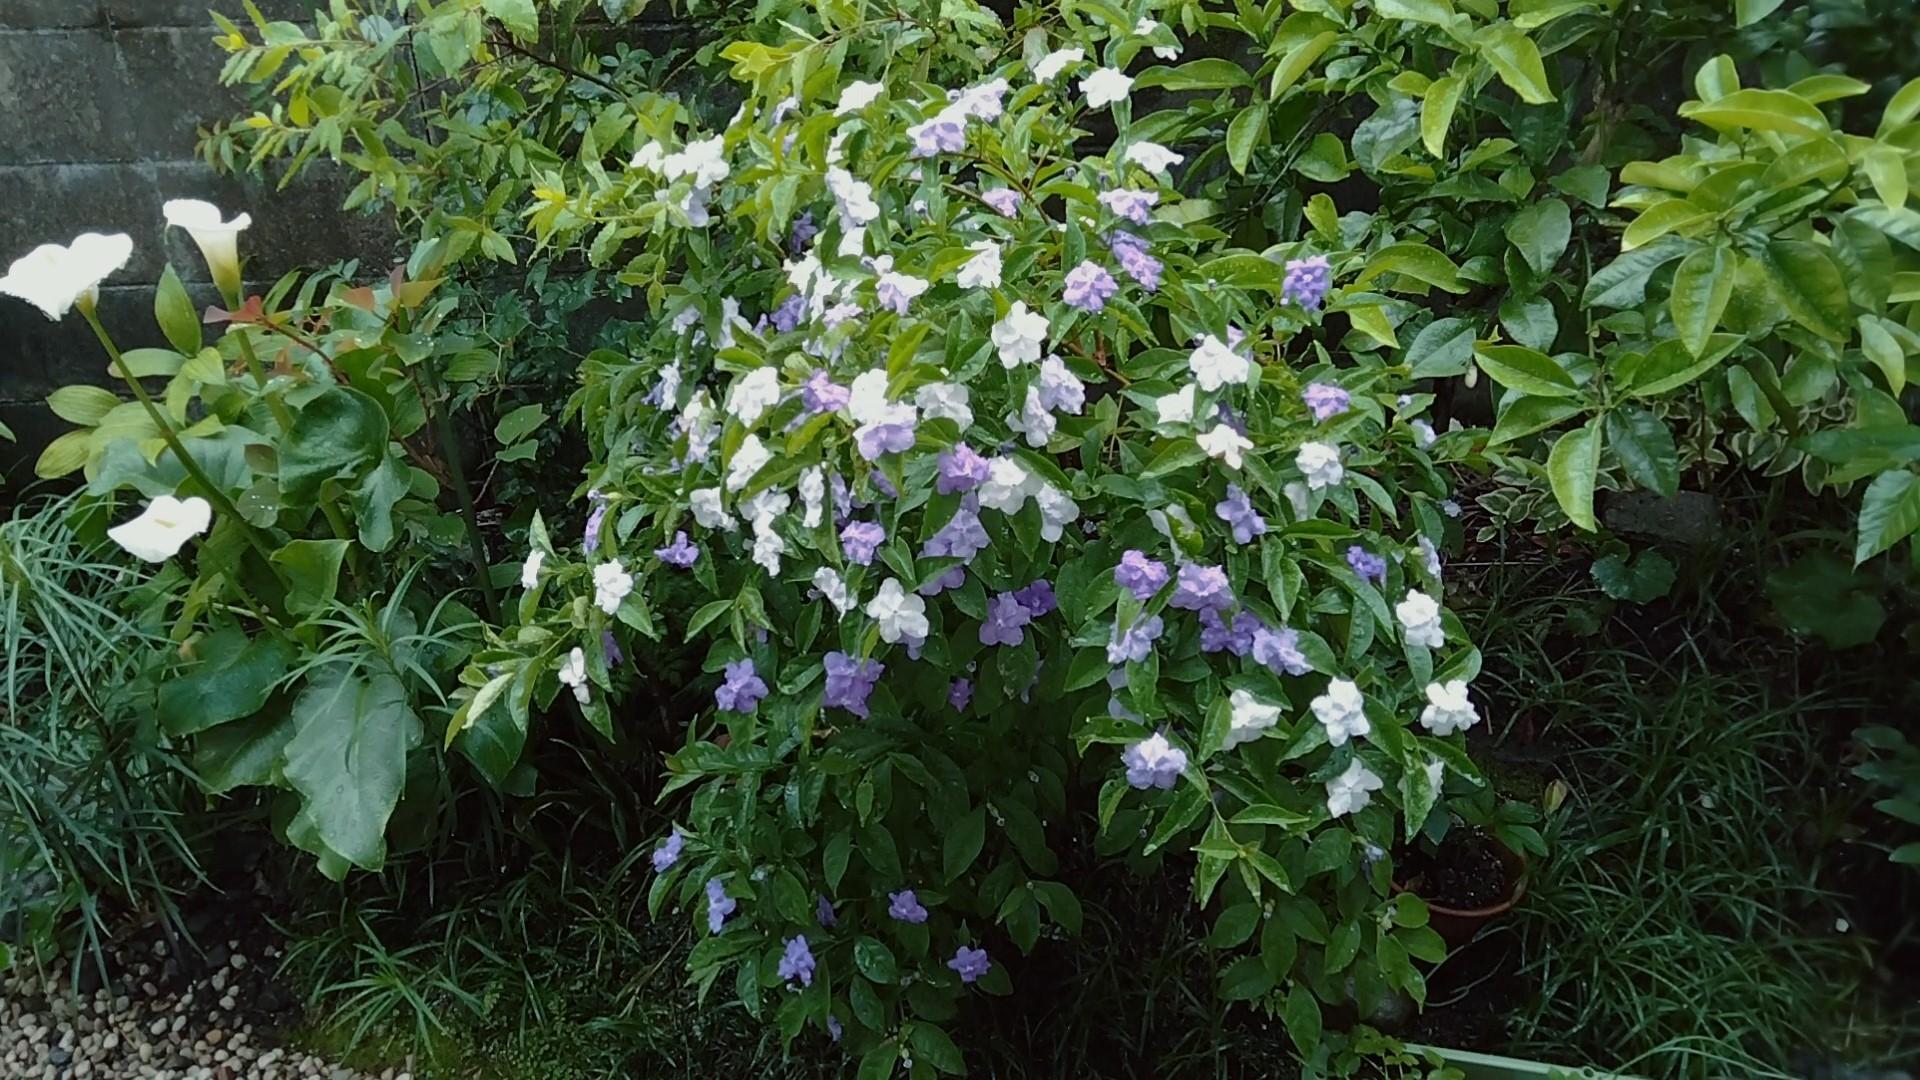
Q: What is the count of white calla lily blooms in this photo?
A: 3